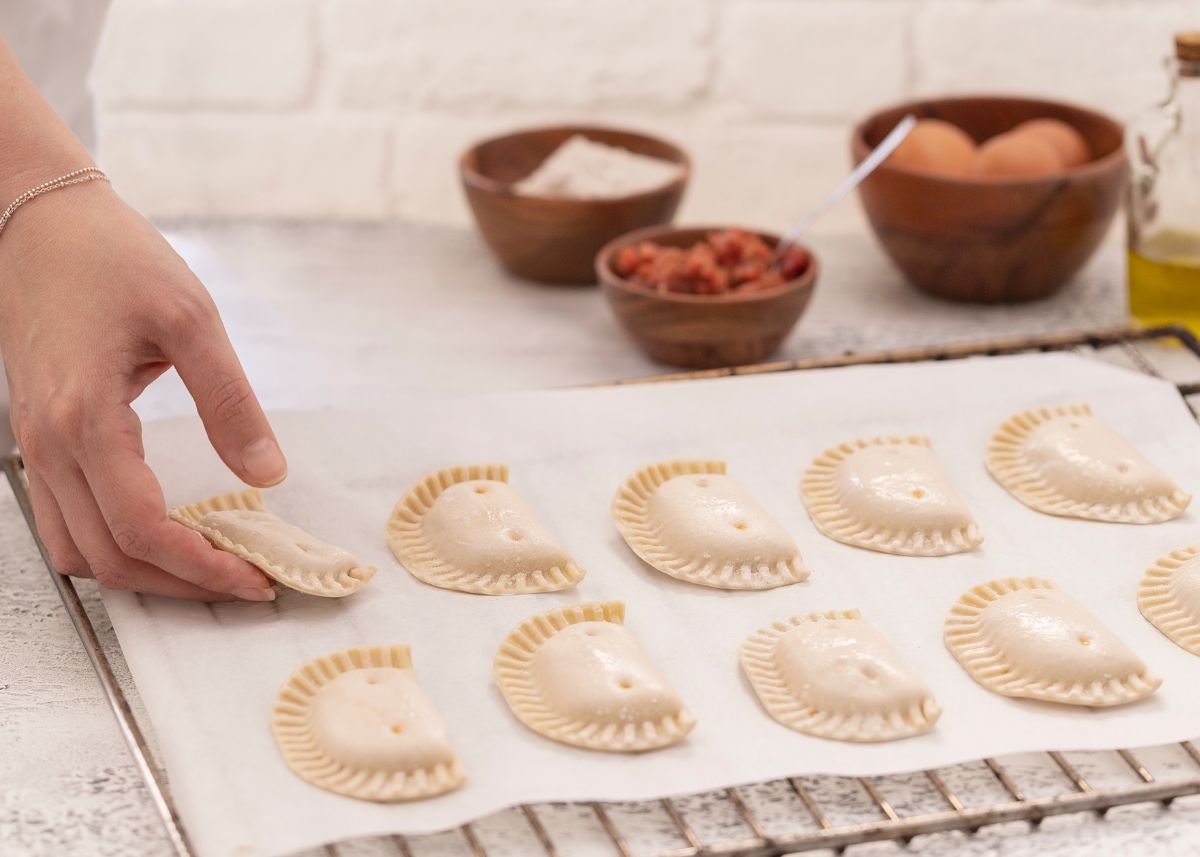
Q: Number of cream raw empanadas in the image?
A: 10